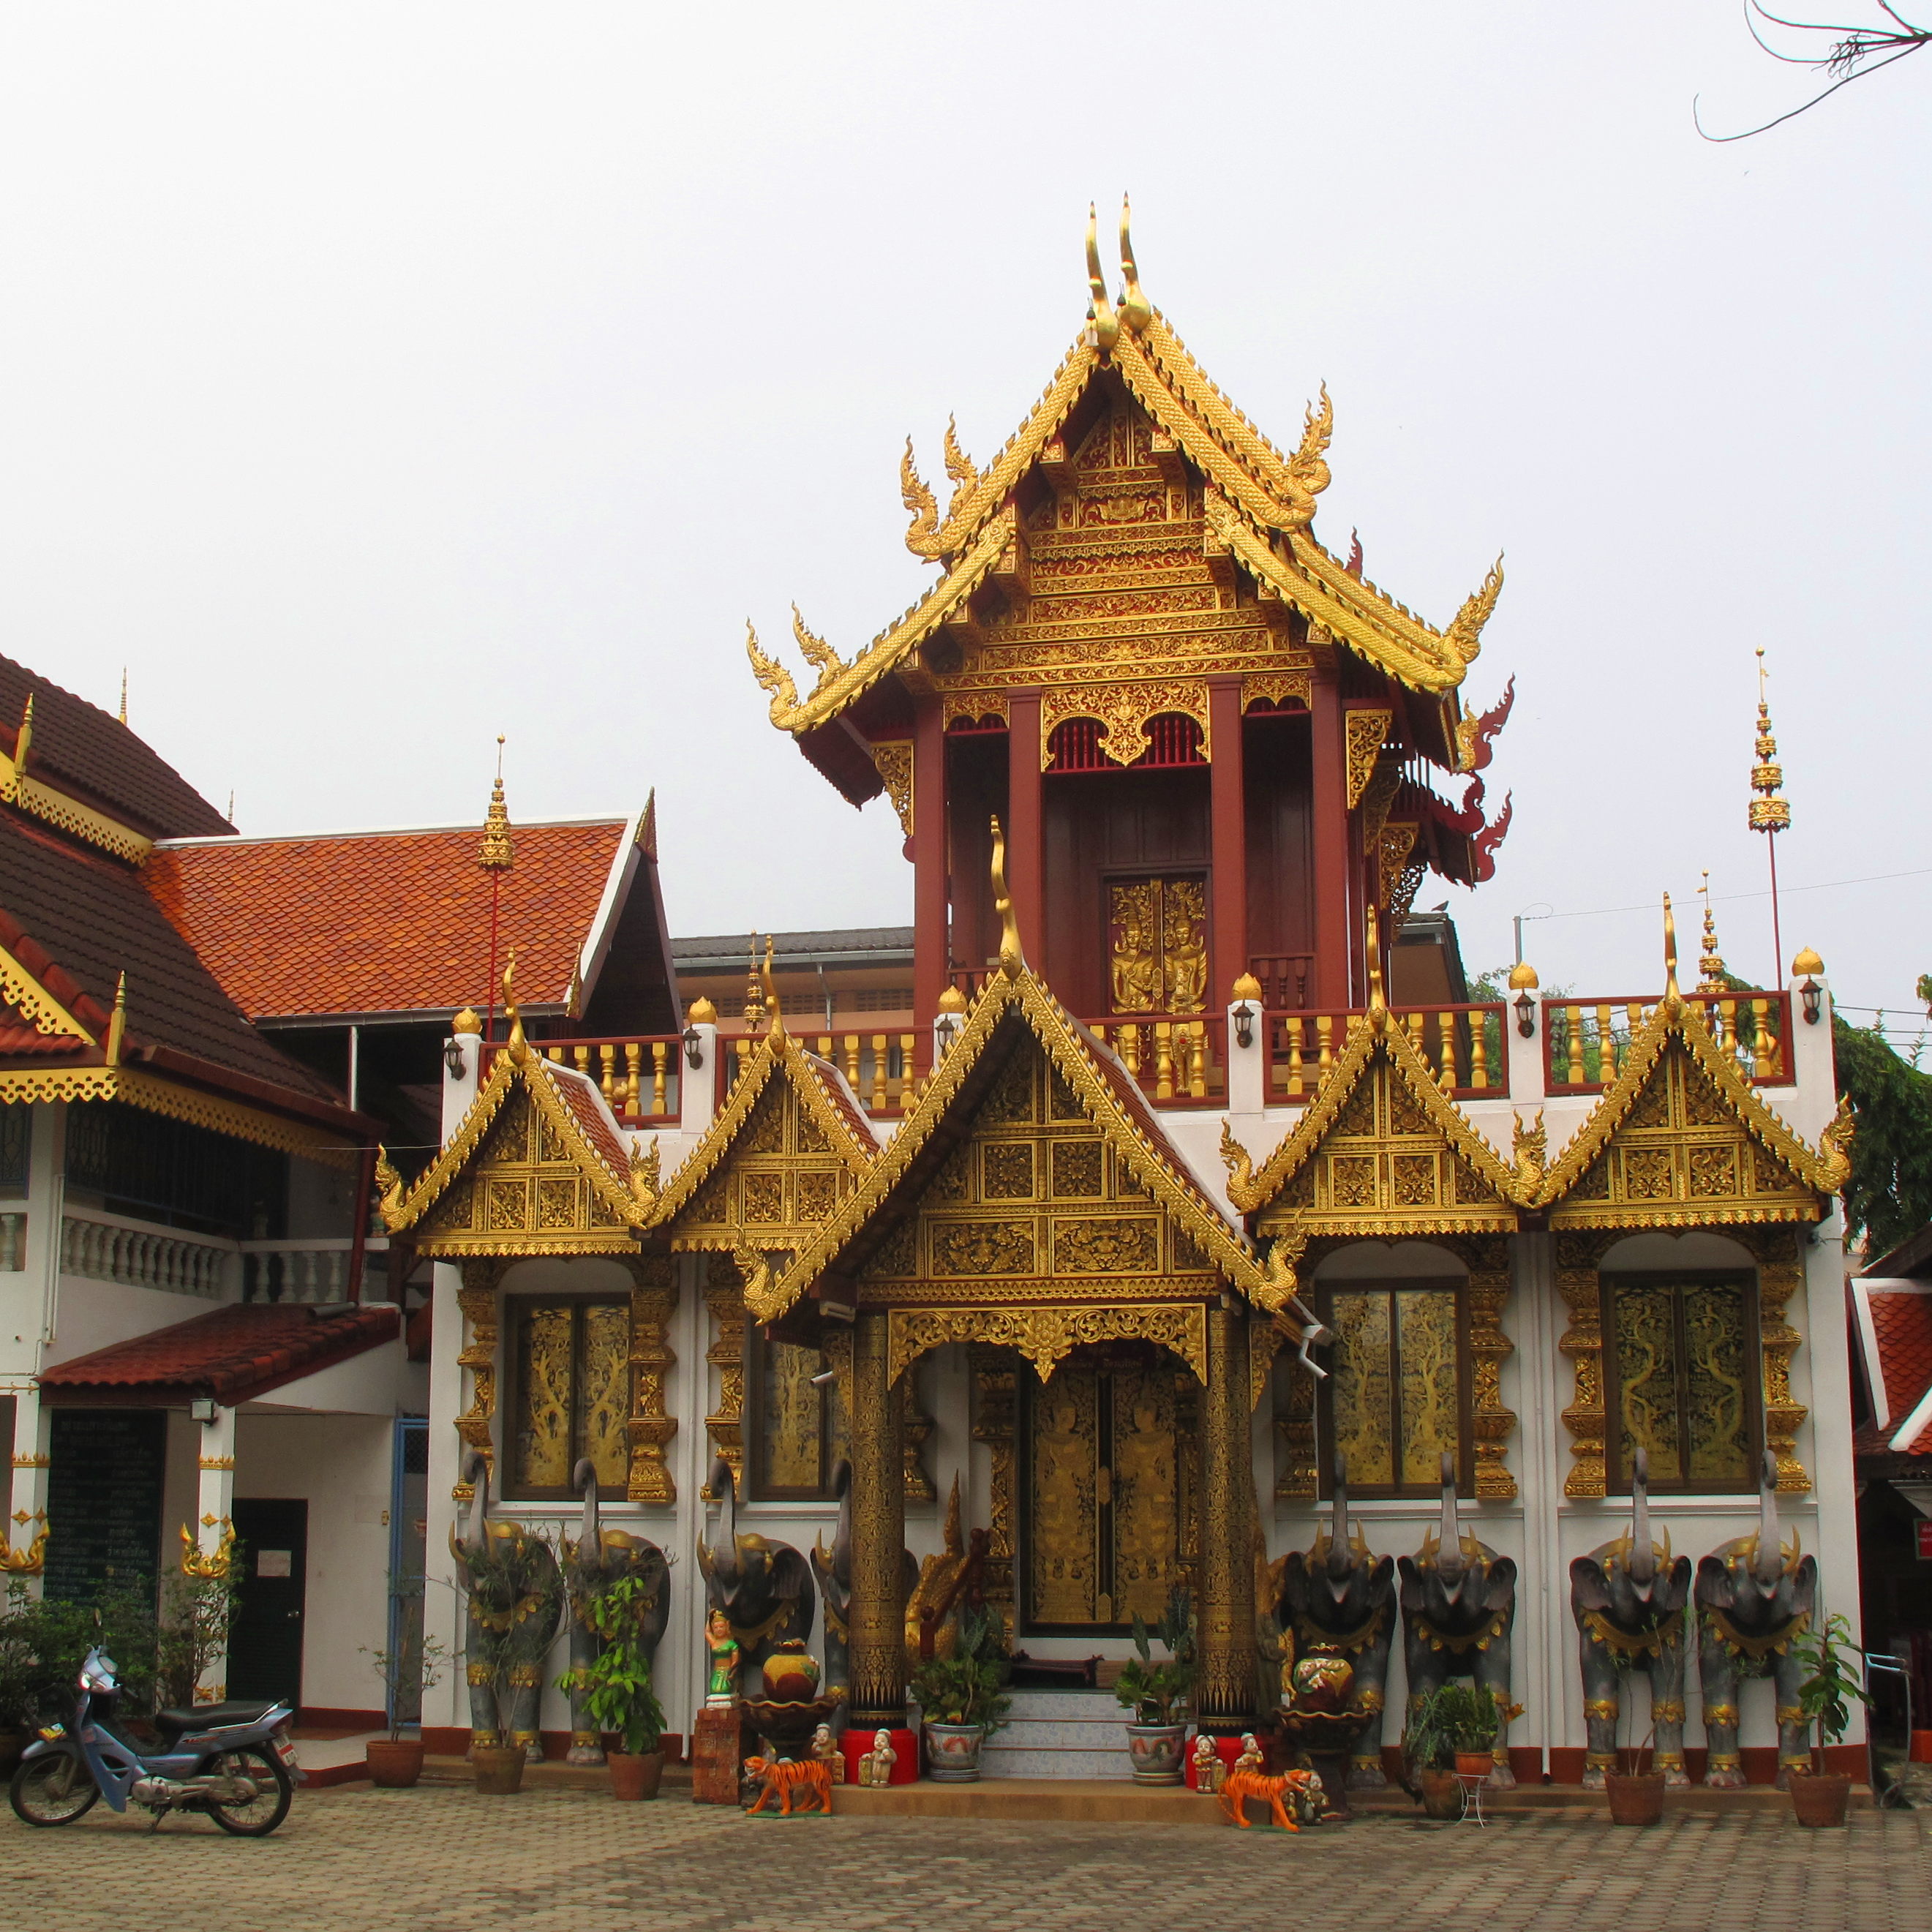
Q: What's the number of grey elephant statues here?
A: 8